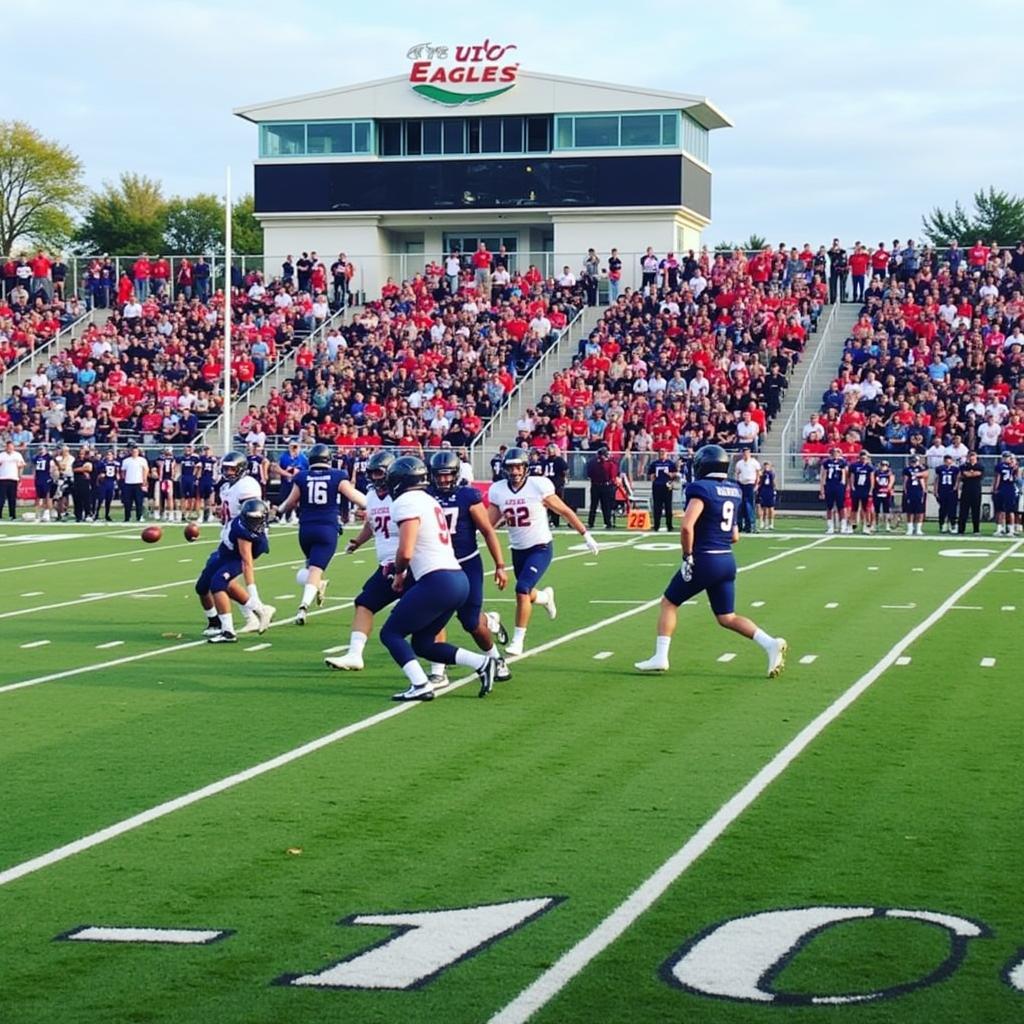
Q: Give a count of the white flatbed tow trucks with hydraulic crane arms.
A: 0